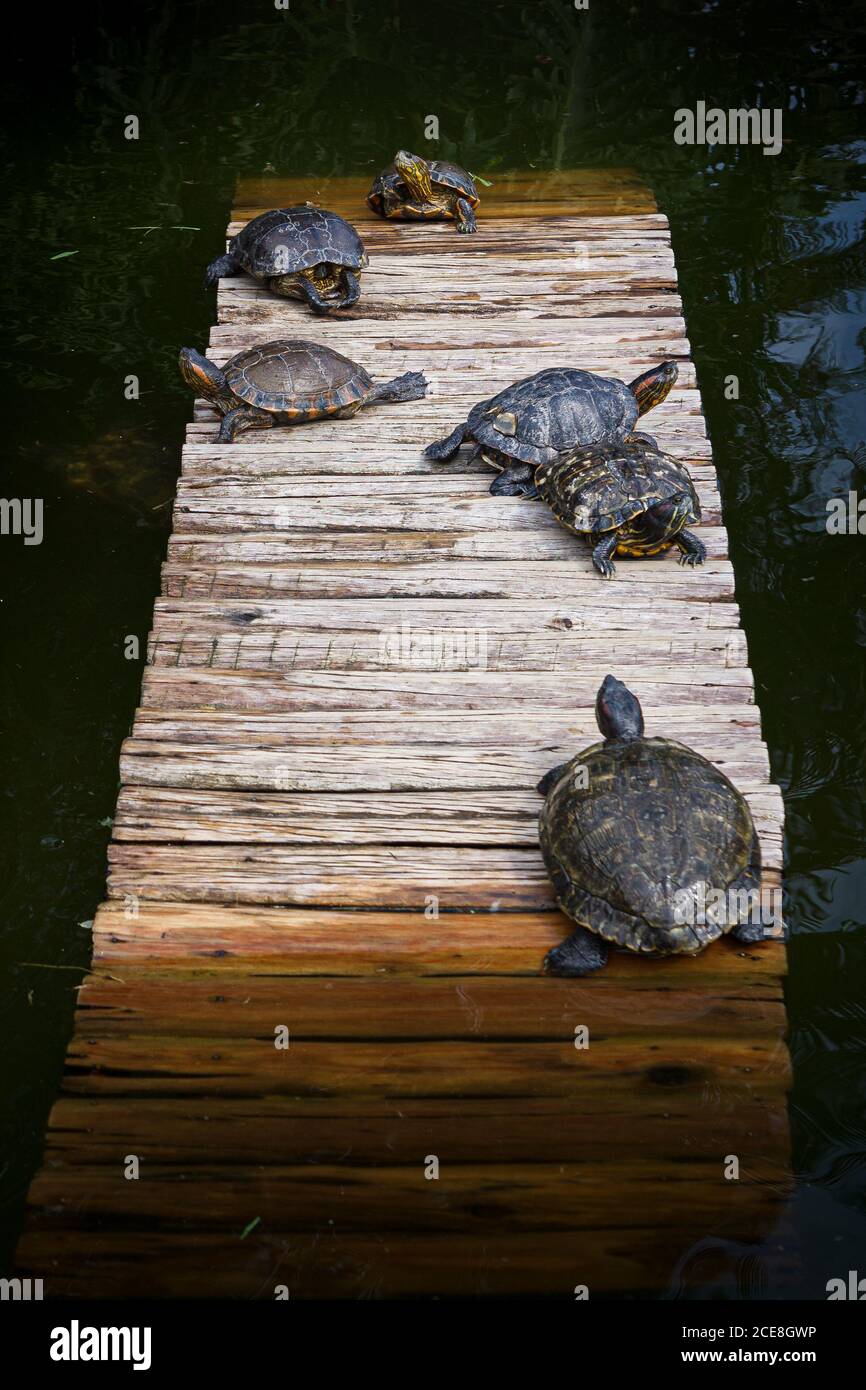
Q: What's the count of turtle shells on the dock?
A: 6